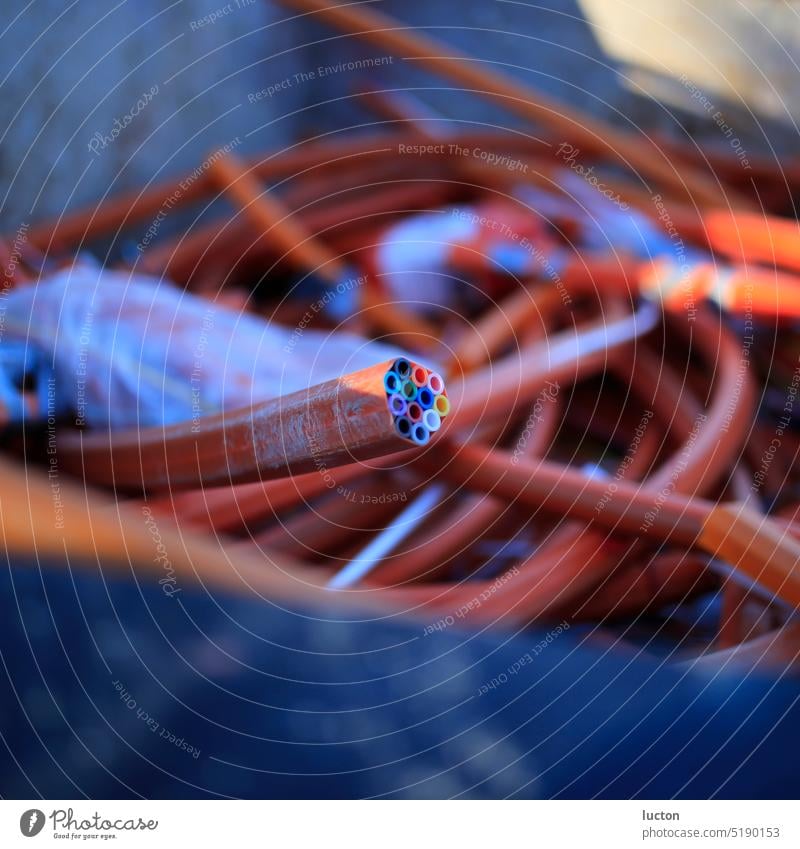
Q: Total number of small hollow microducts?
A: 12